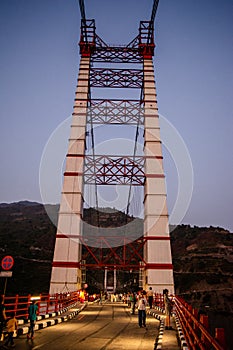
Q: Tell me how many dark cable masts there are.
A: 2